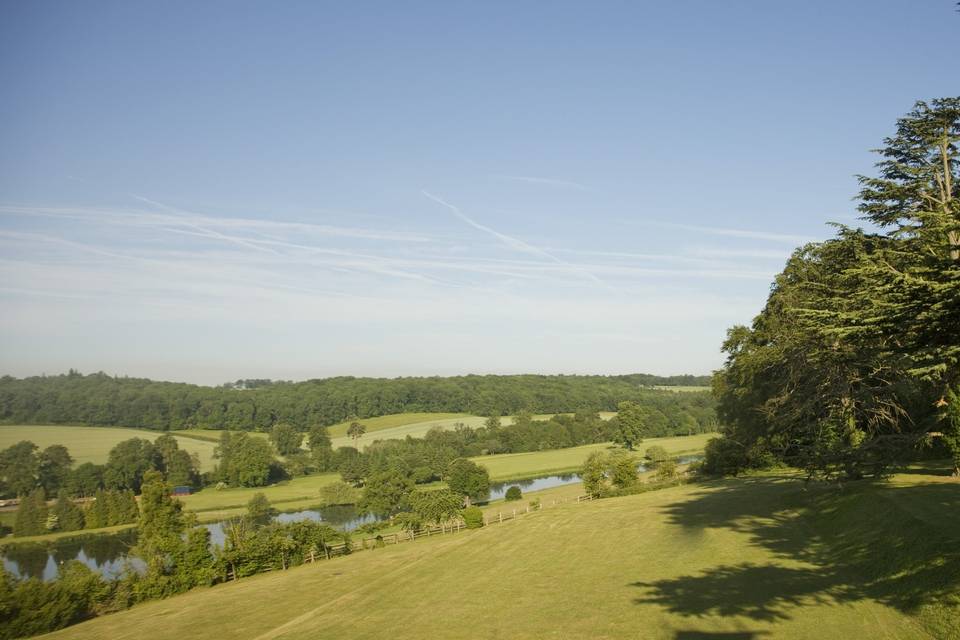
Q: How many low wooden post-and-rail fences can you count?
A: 1